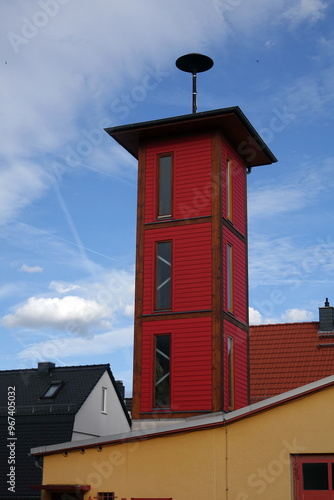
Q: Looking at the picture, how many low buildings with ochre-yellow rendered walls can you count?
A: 1